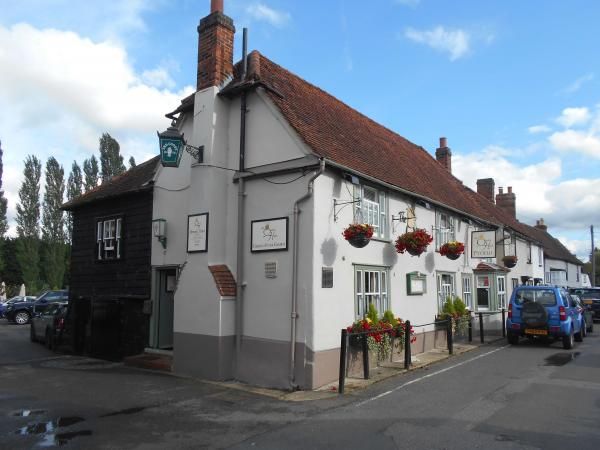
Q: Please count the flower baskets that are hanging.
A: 4